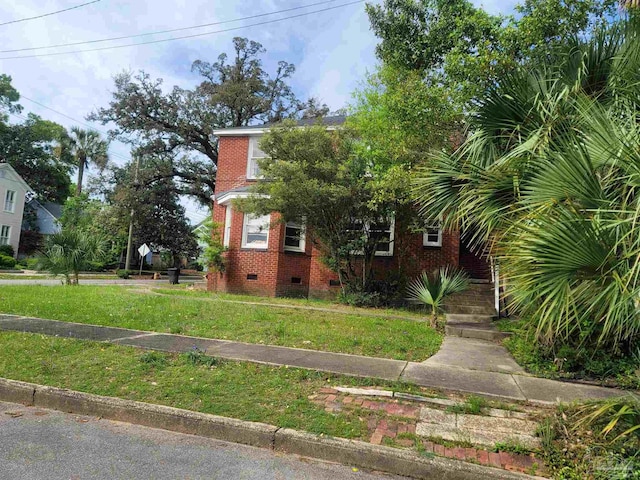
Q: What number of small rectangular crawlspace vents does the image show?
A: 3